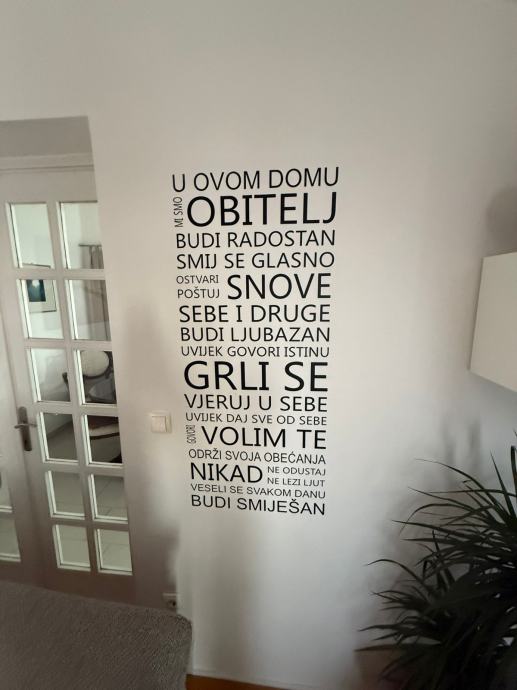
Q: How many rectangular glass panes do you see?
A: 14